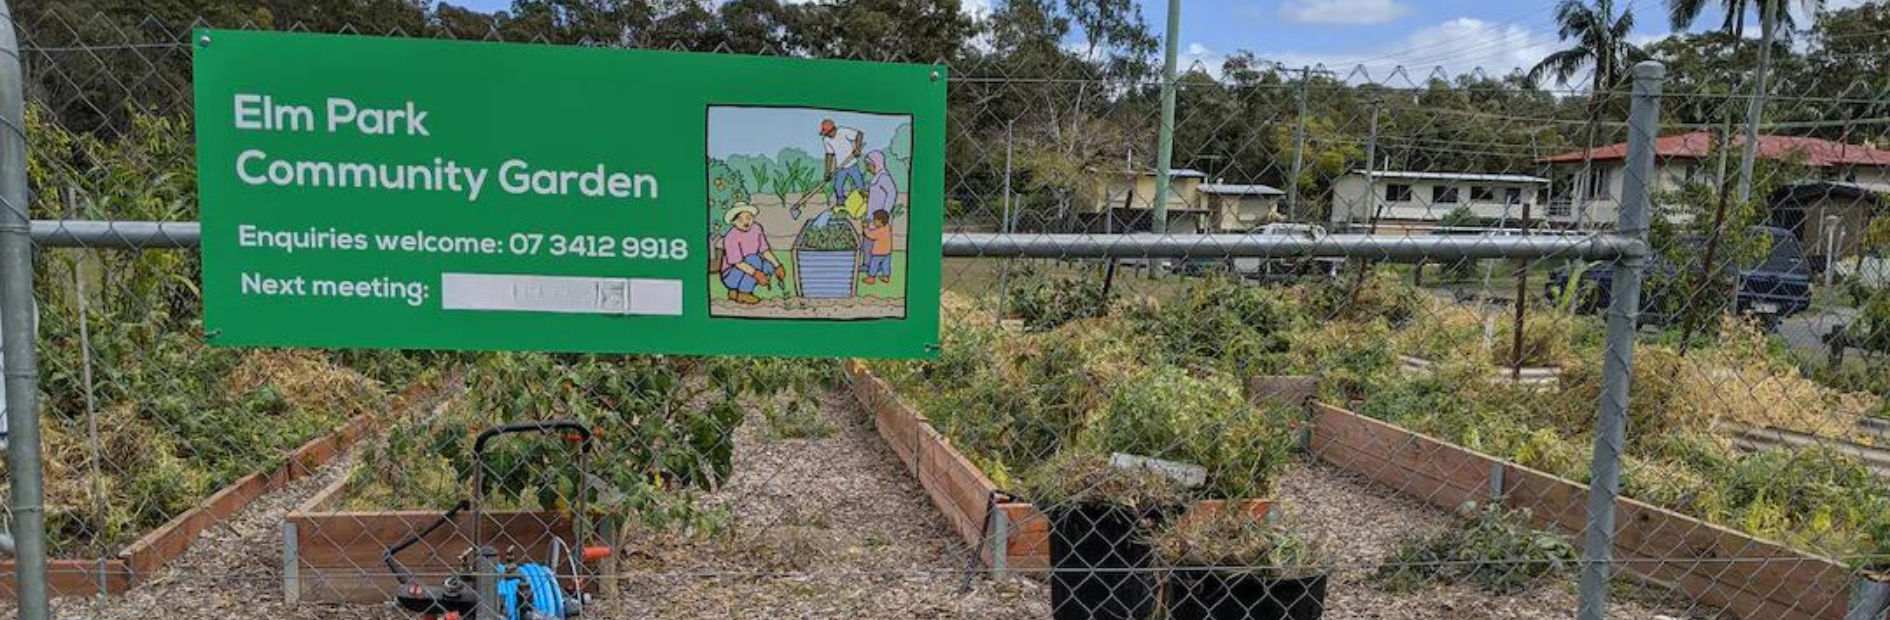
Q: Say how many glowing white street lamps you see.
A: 0